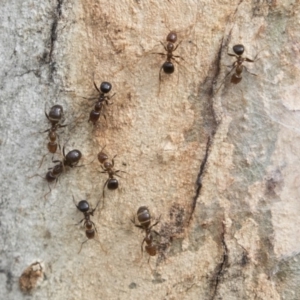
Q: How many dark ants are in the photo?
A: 8